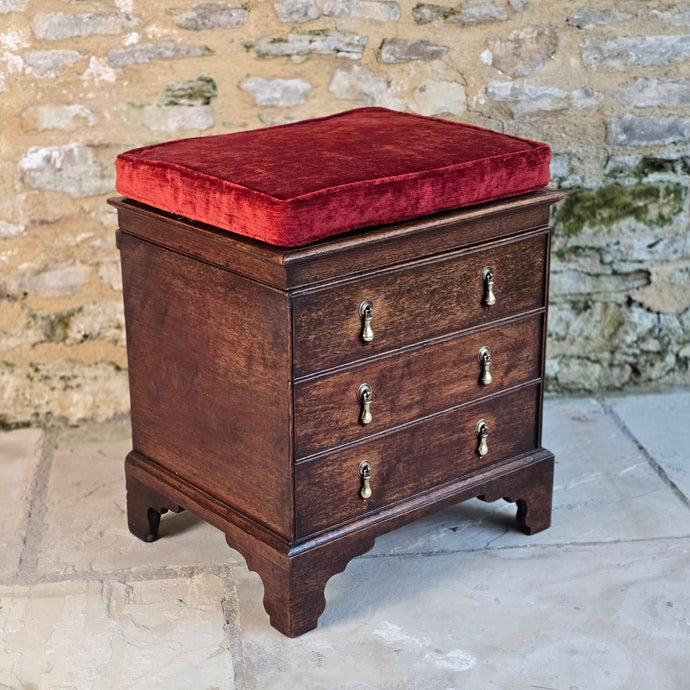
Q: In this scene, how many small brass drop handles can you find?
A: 6